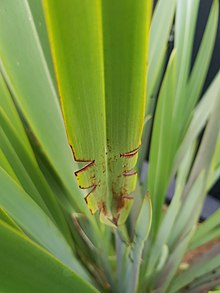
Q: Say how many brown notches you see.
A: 5